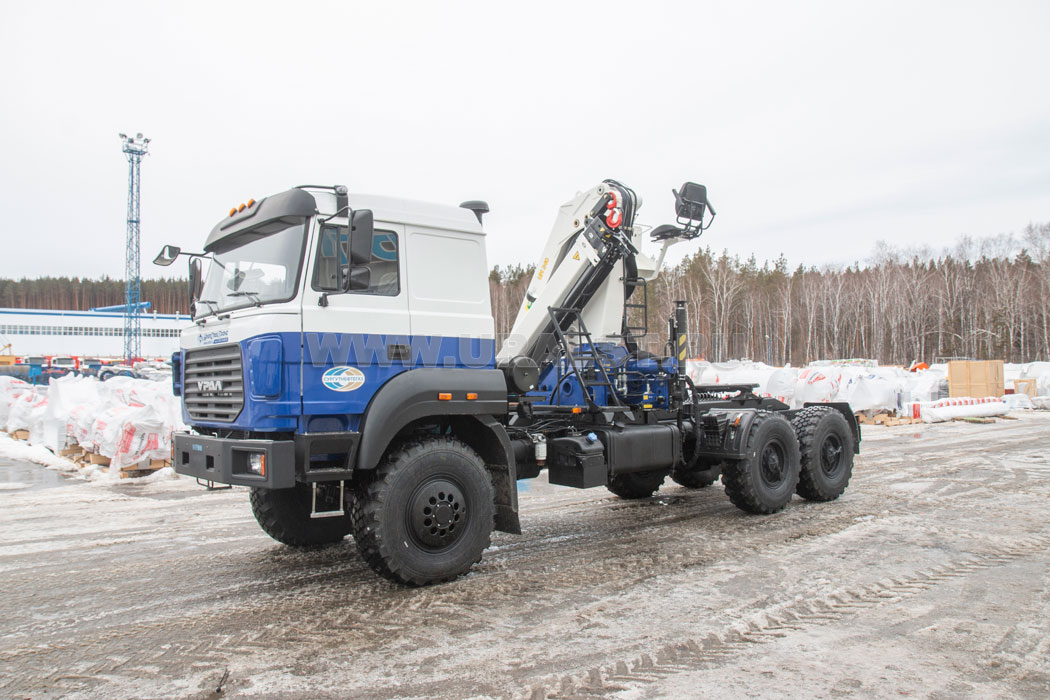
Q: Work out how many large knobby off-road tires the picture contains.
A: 6